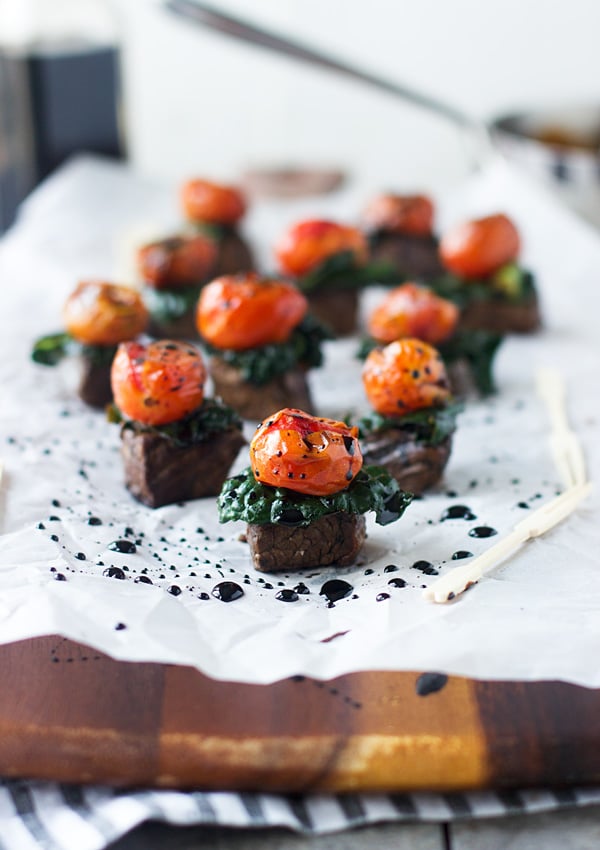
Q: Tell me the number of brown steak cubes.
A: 11